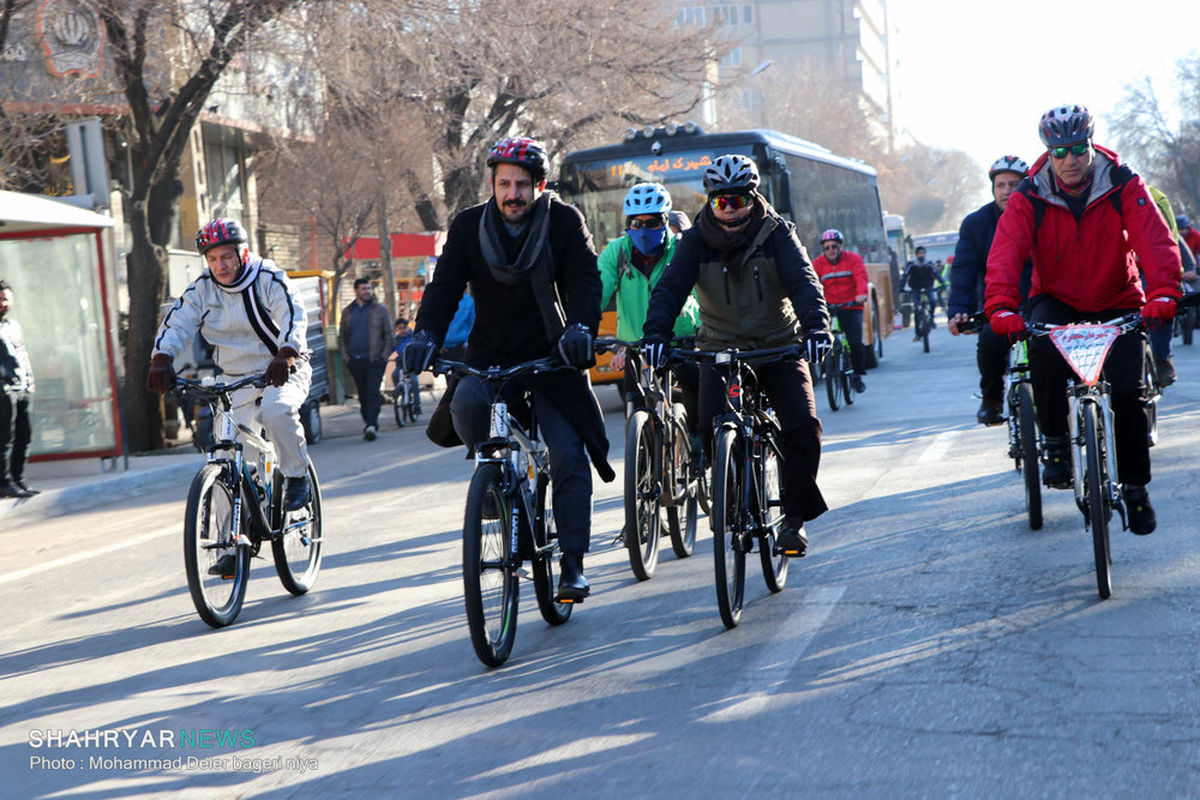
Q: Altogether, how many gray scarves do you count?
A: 1